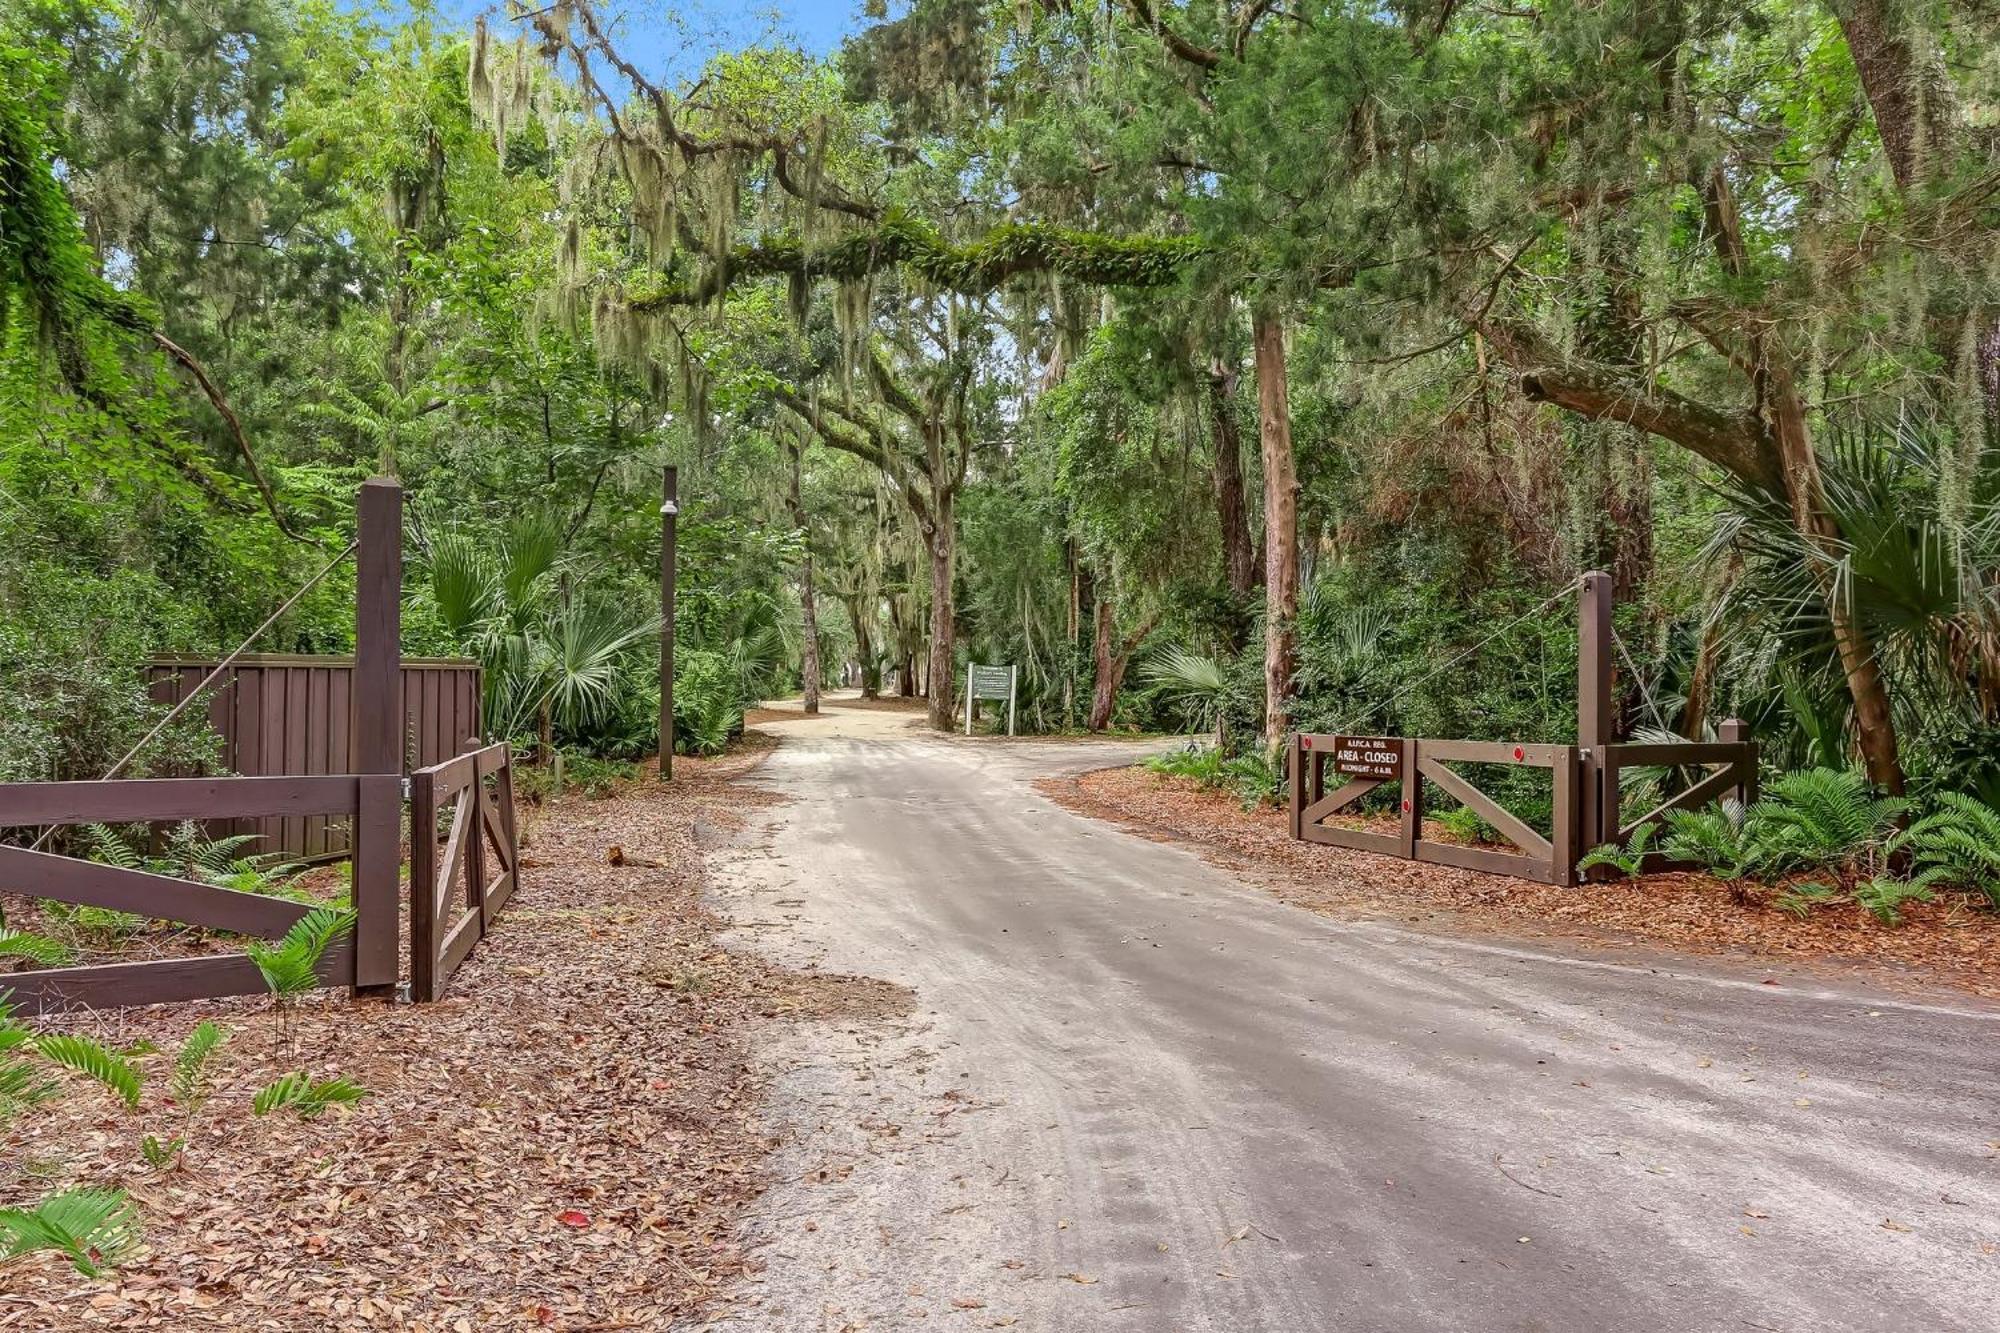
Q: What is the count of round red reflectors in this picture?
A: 3